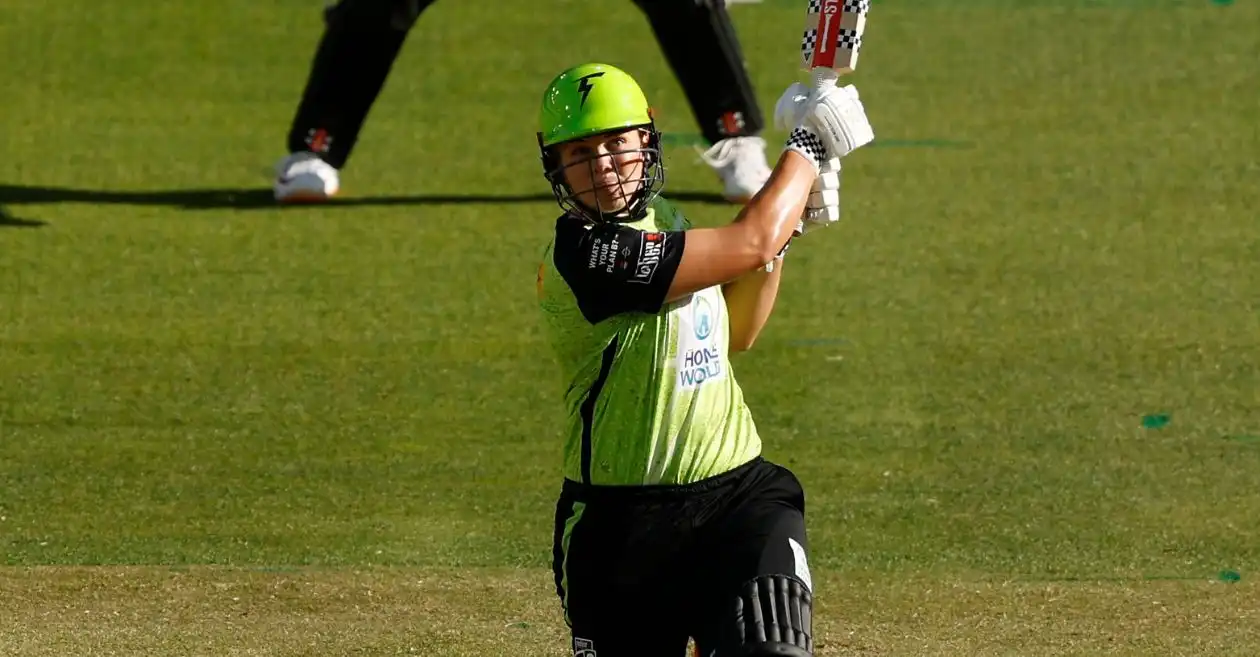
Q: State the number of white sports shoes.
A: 2